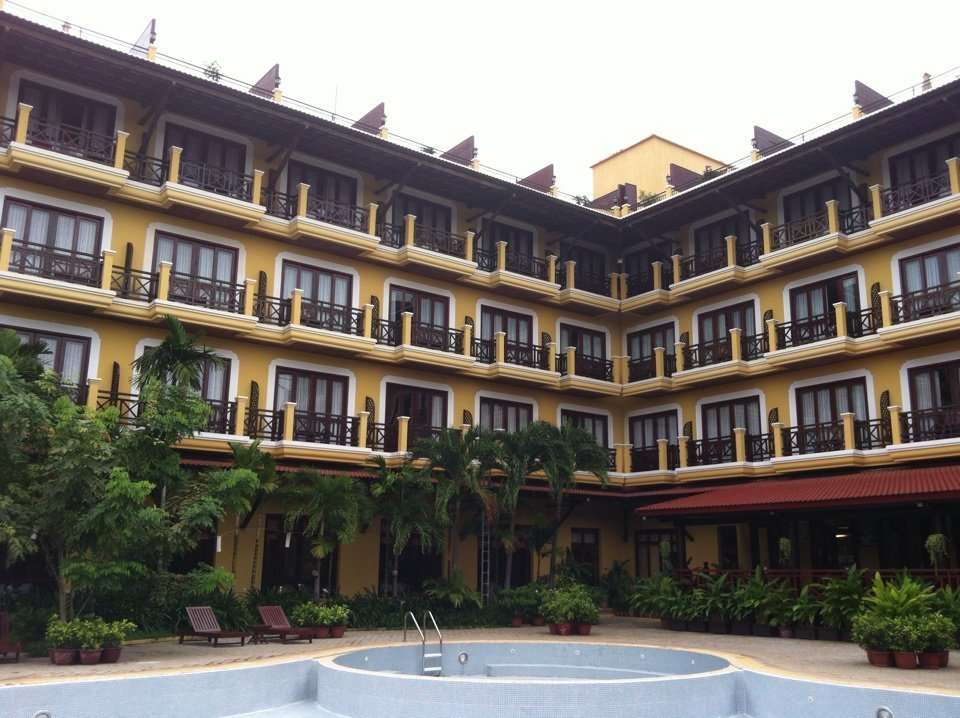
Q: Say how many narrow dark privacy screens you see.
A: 15